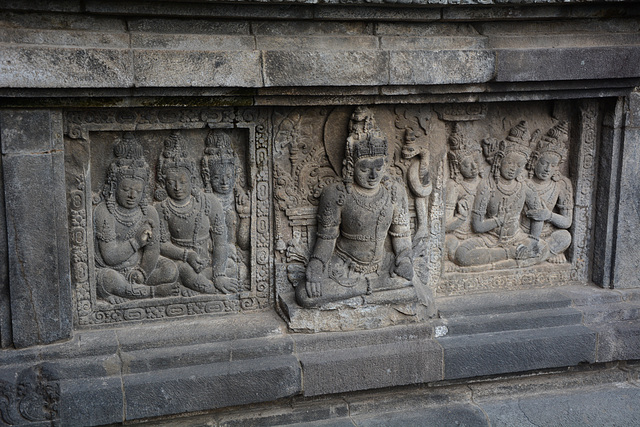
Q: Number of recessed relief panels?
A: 3